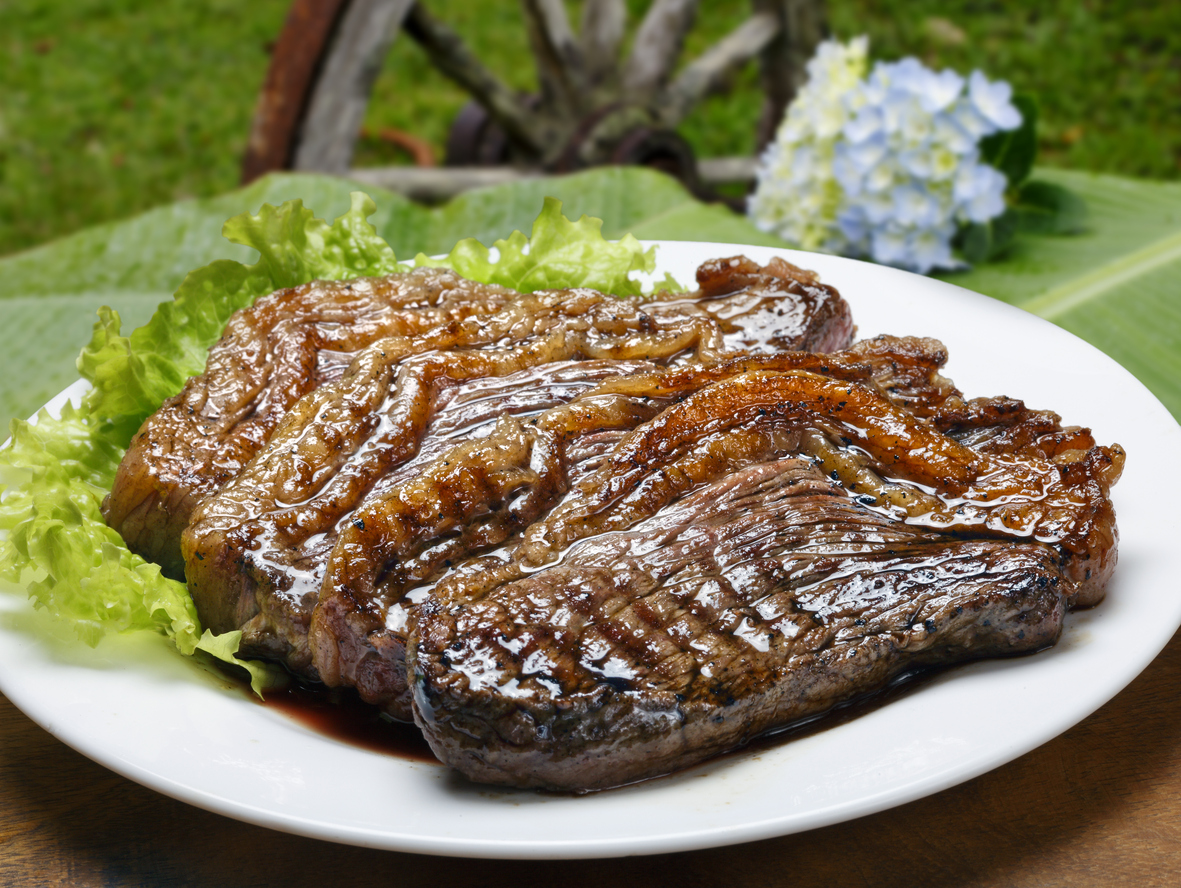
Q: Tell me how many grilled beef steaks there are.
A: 4